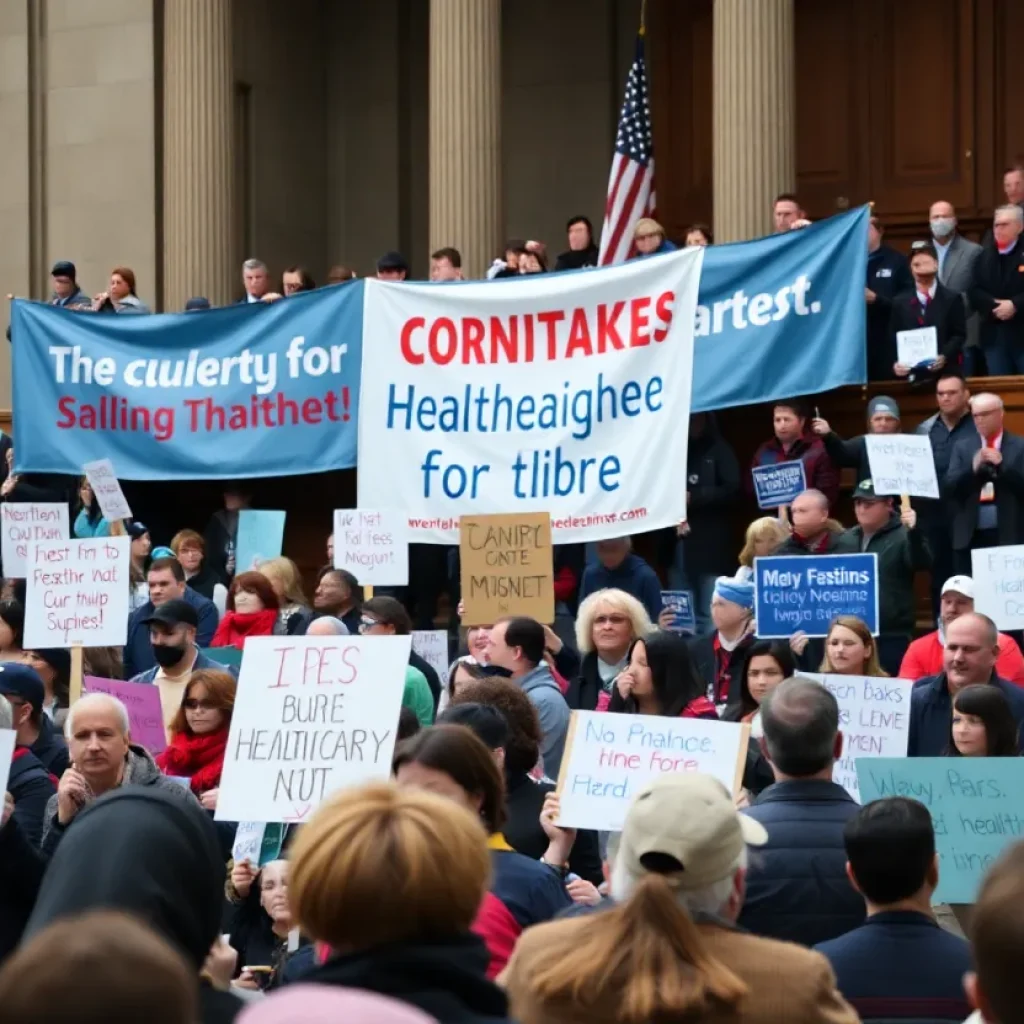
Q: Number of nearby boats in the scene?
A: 0